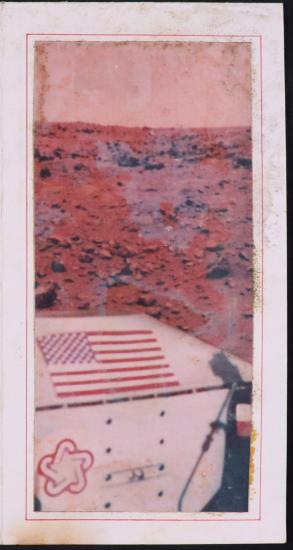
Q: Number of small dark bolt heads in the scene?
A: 8